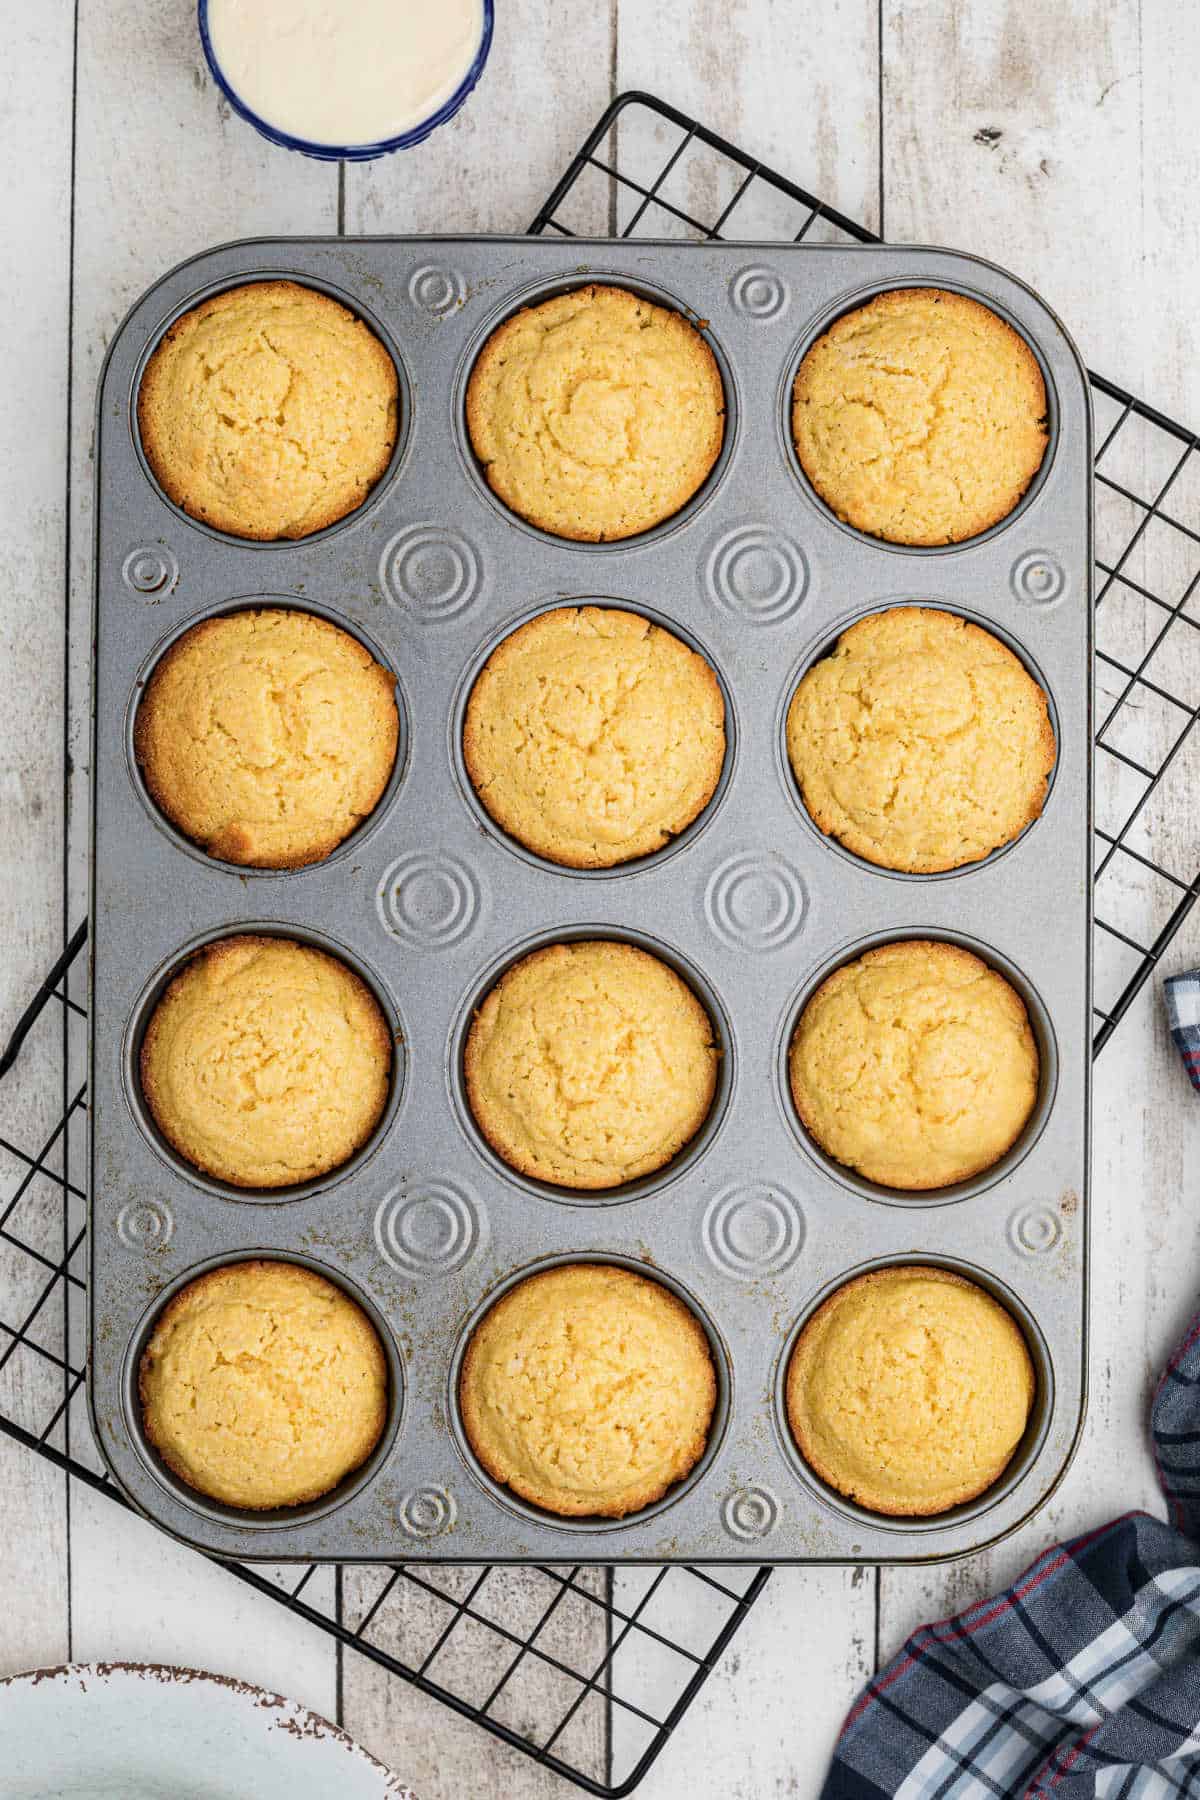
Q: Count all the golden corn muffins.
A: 12